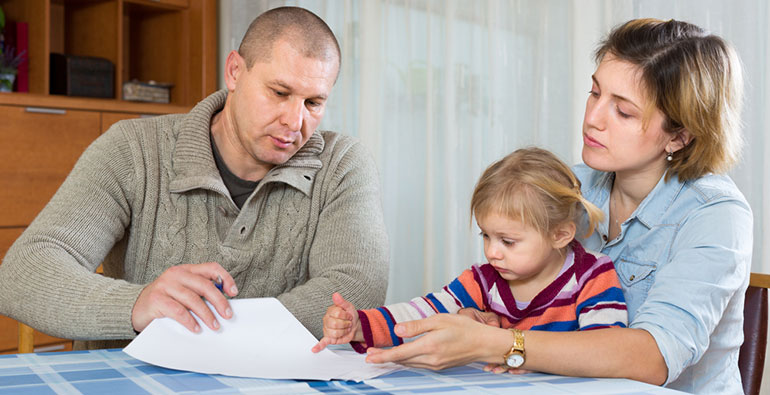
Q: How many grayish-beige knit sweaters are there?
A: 1